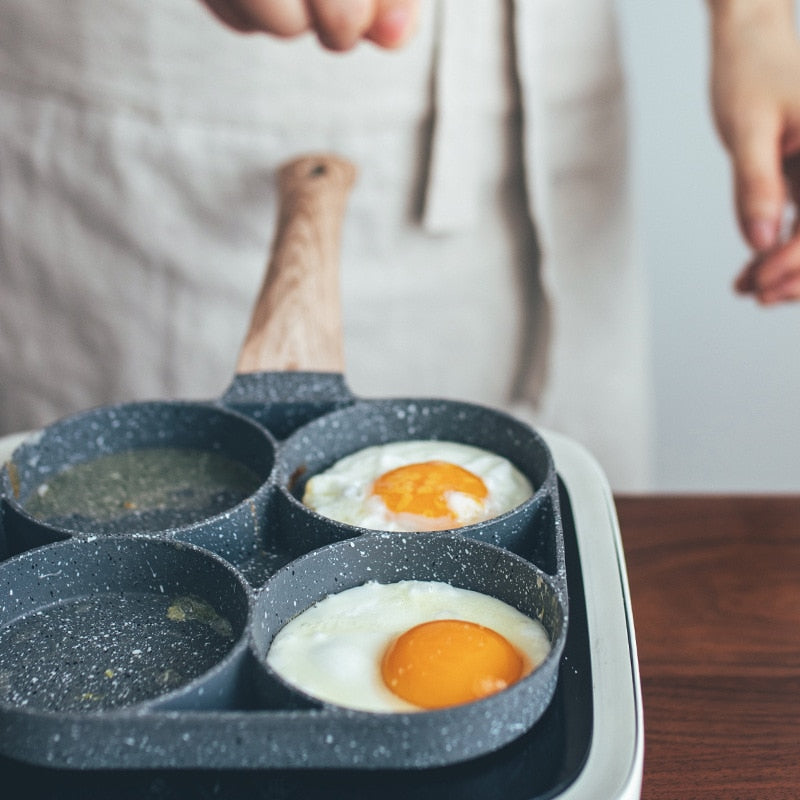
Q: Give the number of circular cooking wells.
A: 4